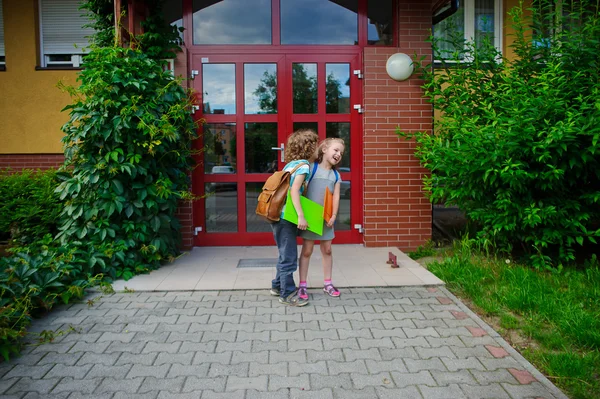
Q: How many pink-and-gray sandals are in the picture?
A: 2